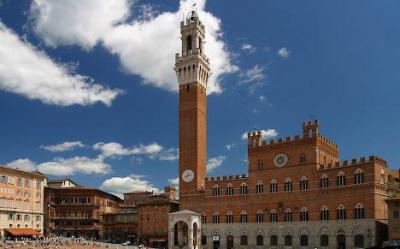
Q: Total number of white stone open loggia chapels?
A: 1